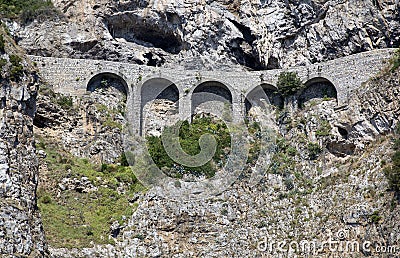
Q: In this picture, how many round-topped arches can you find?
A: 5